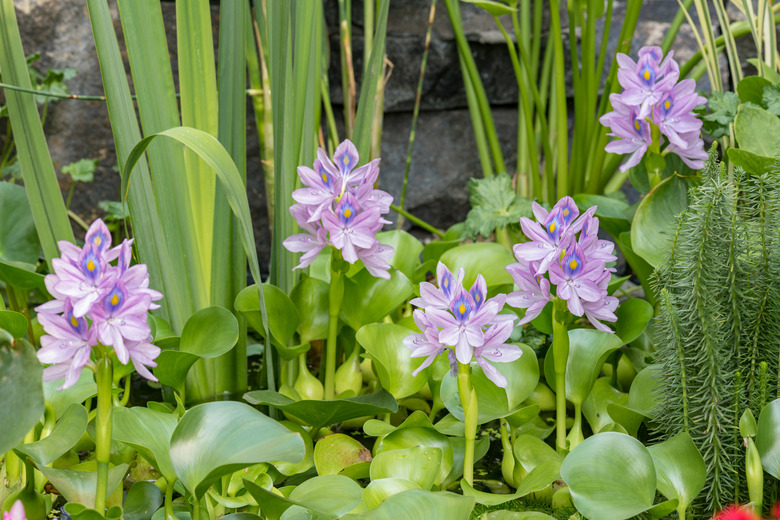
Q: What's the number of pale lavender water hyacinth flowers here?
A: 5